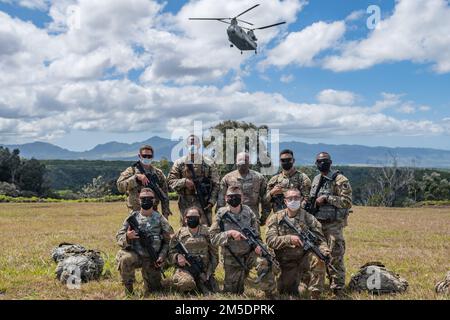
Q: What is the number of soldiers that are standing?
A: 5